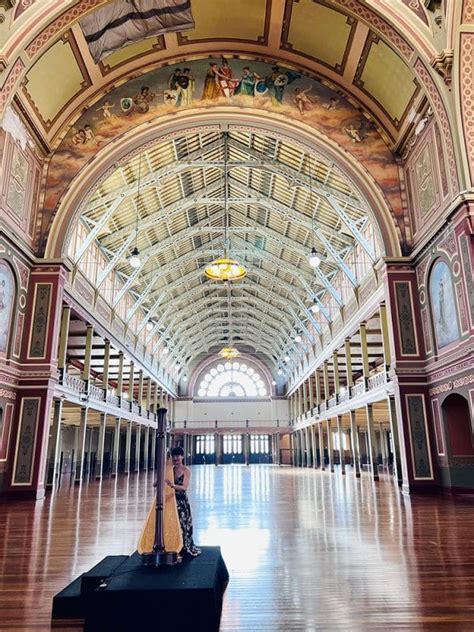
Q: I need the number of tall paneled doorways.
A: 3